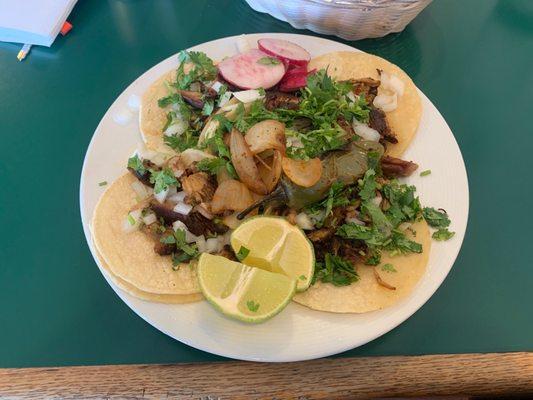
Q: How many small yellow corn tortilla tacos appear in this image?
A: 4